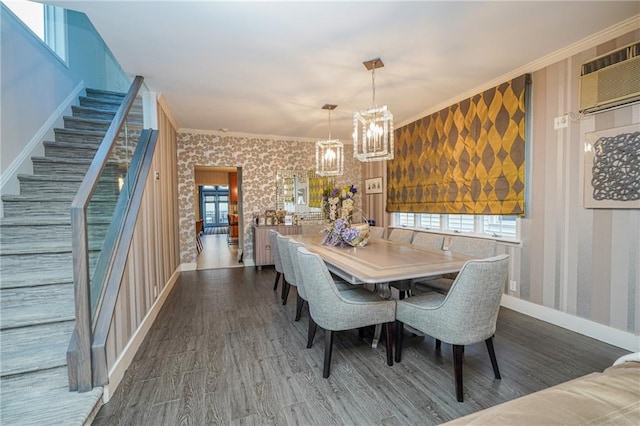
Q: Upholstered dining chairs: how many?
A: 10